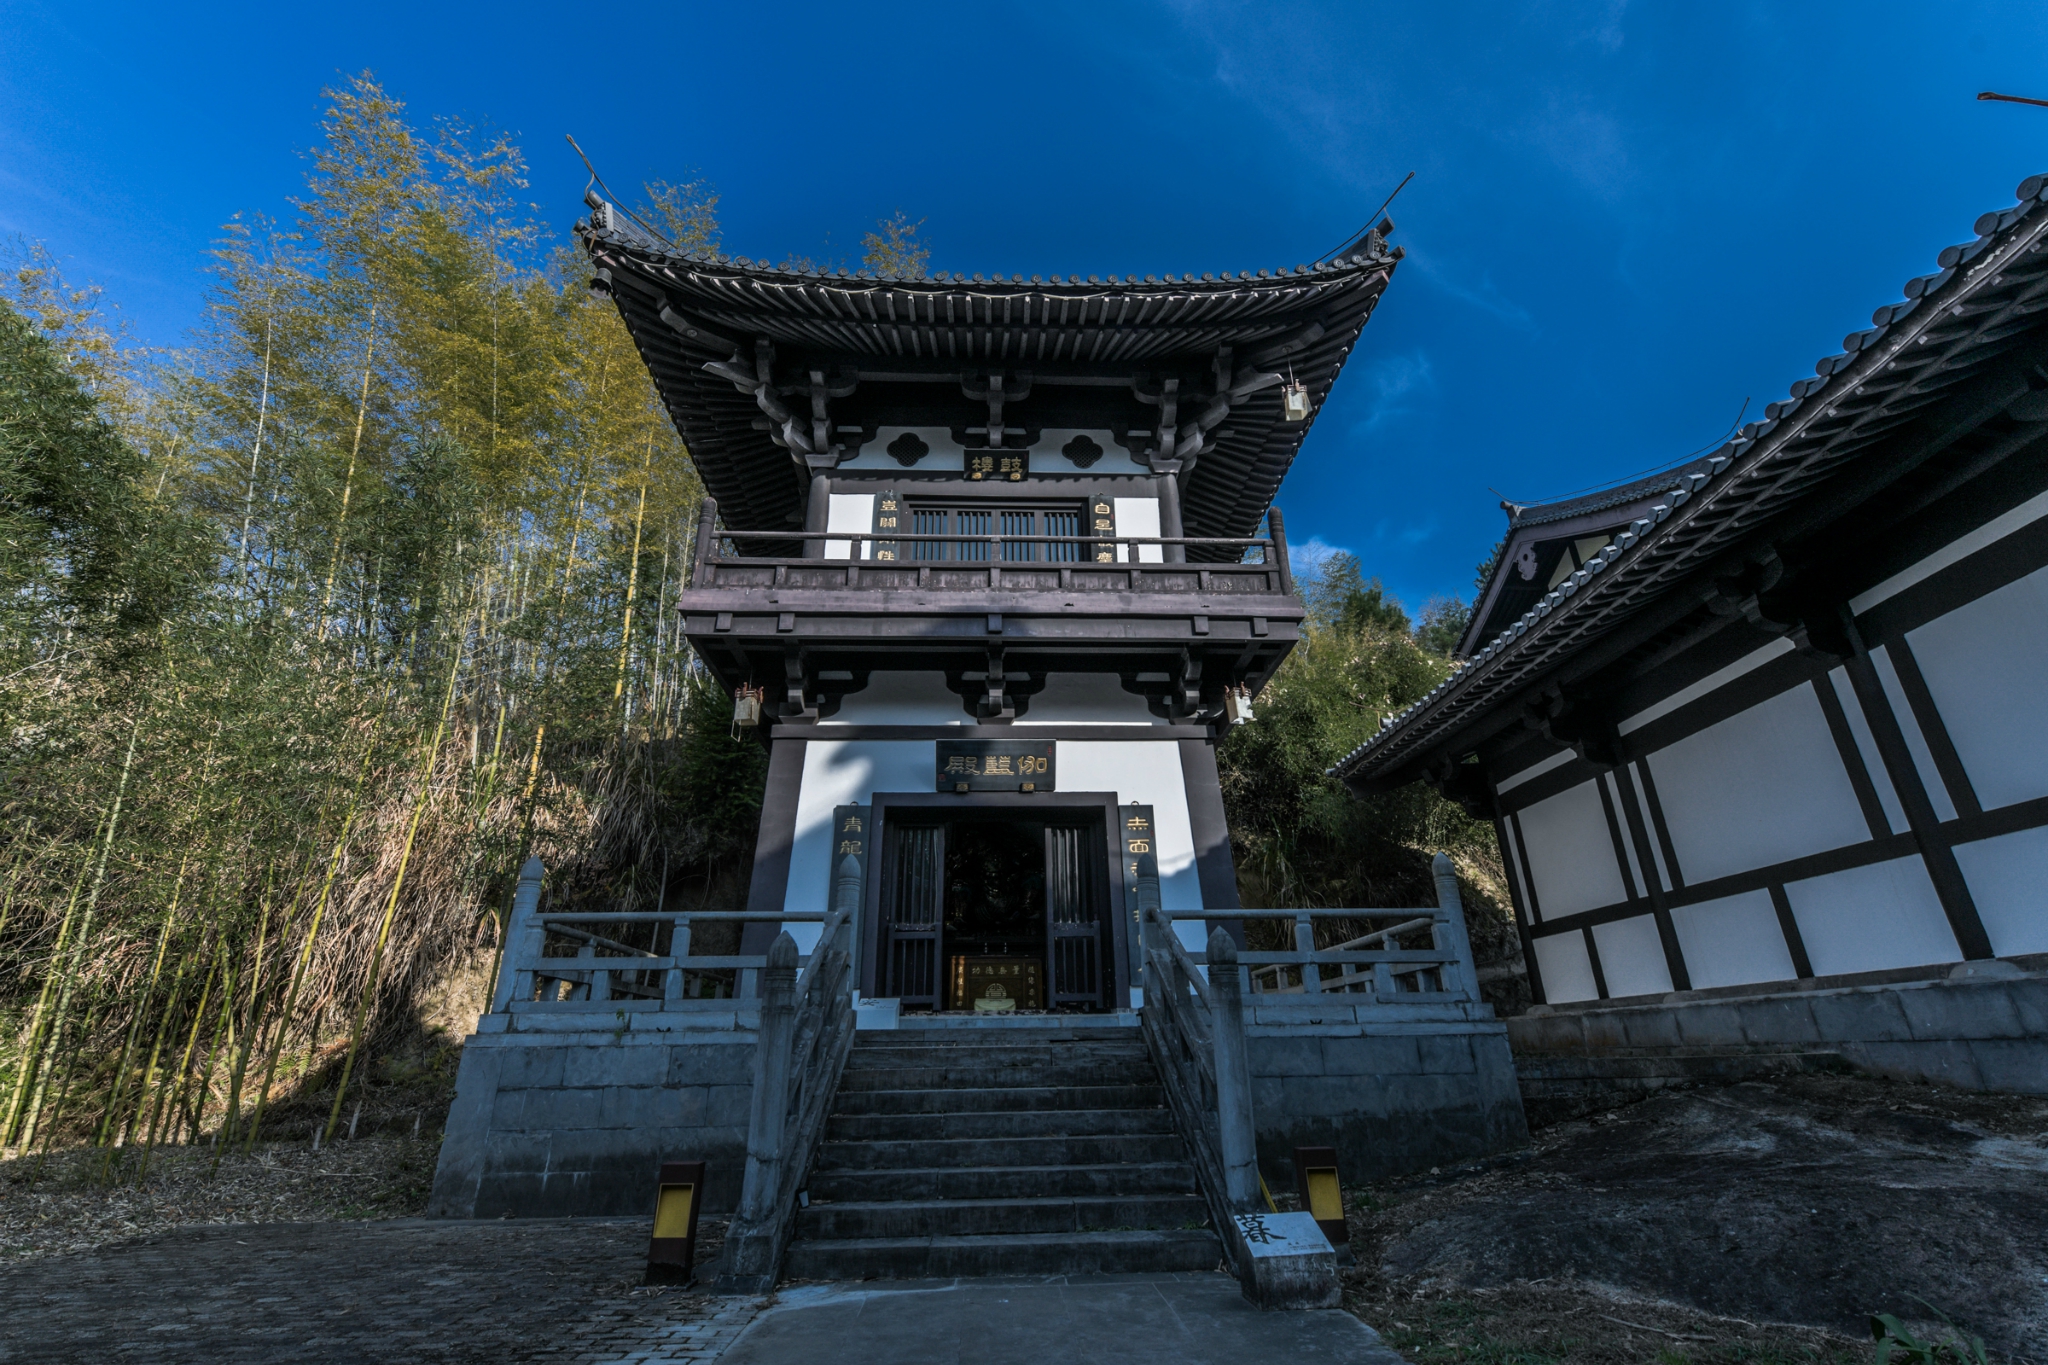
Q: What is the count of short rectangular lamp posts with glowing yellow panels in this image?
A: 2